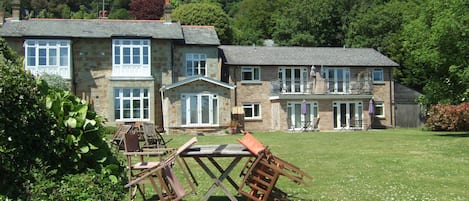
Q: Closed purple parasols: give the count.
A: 2